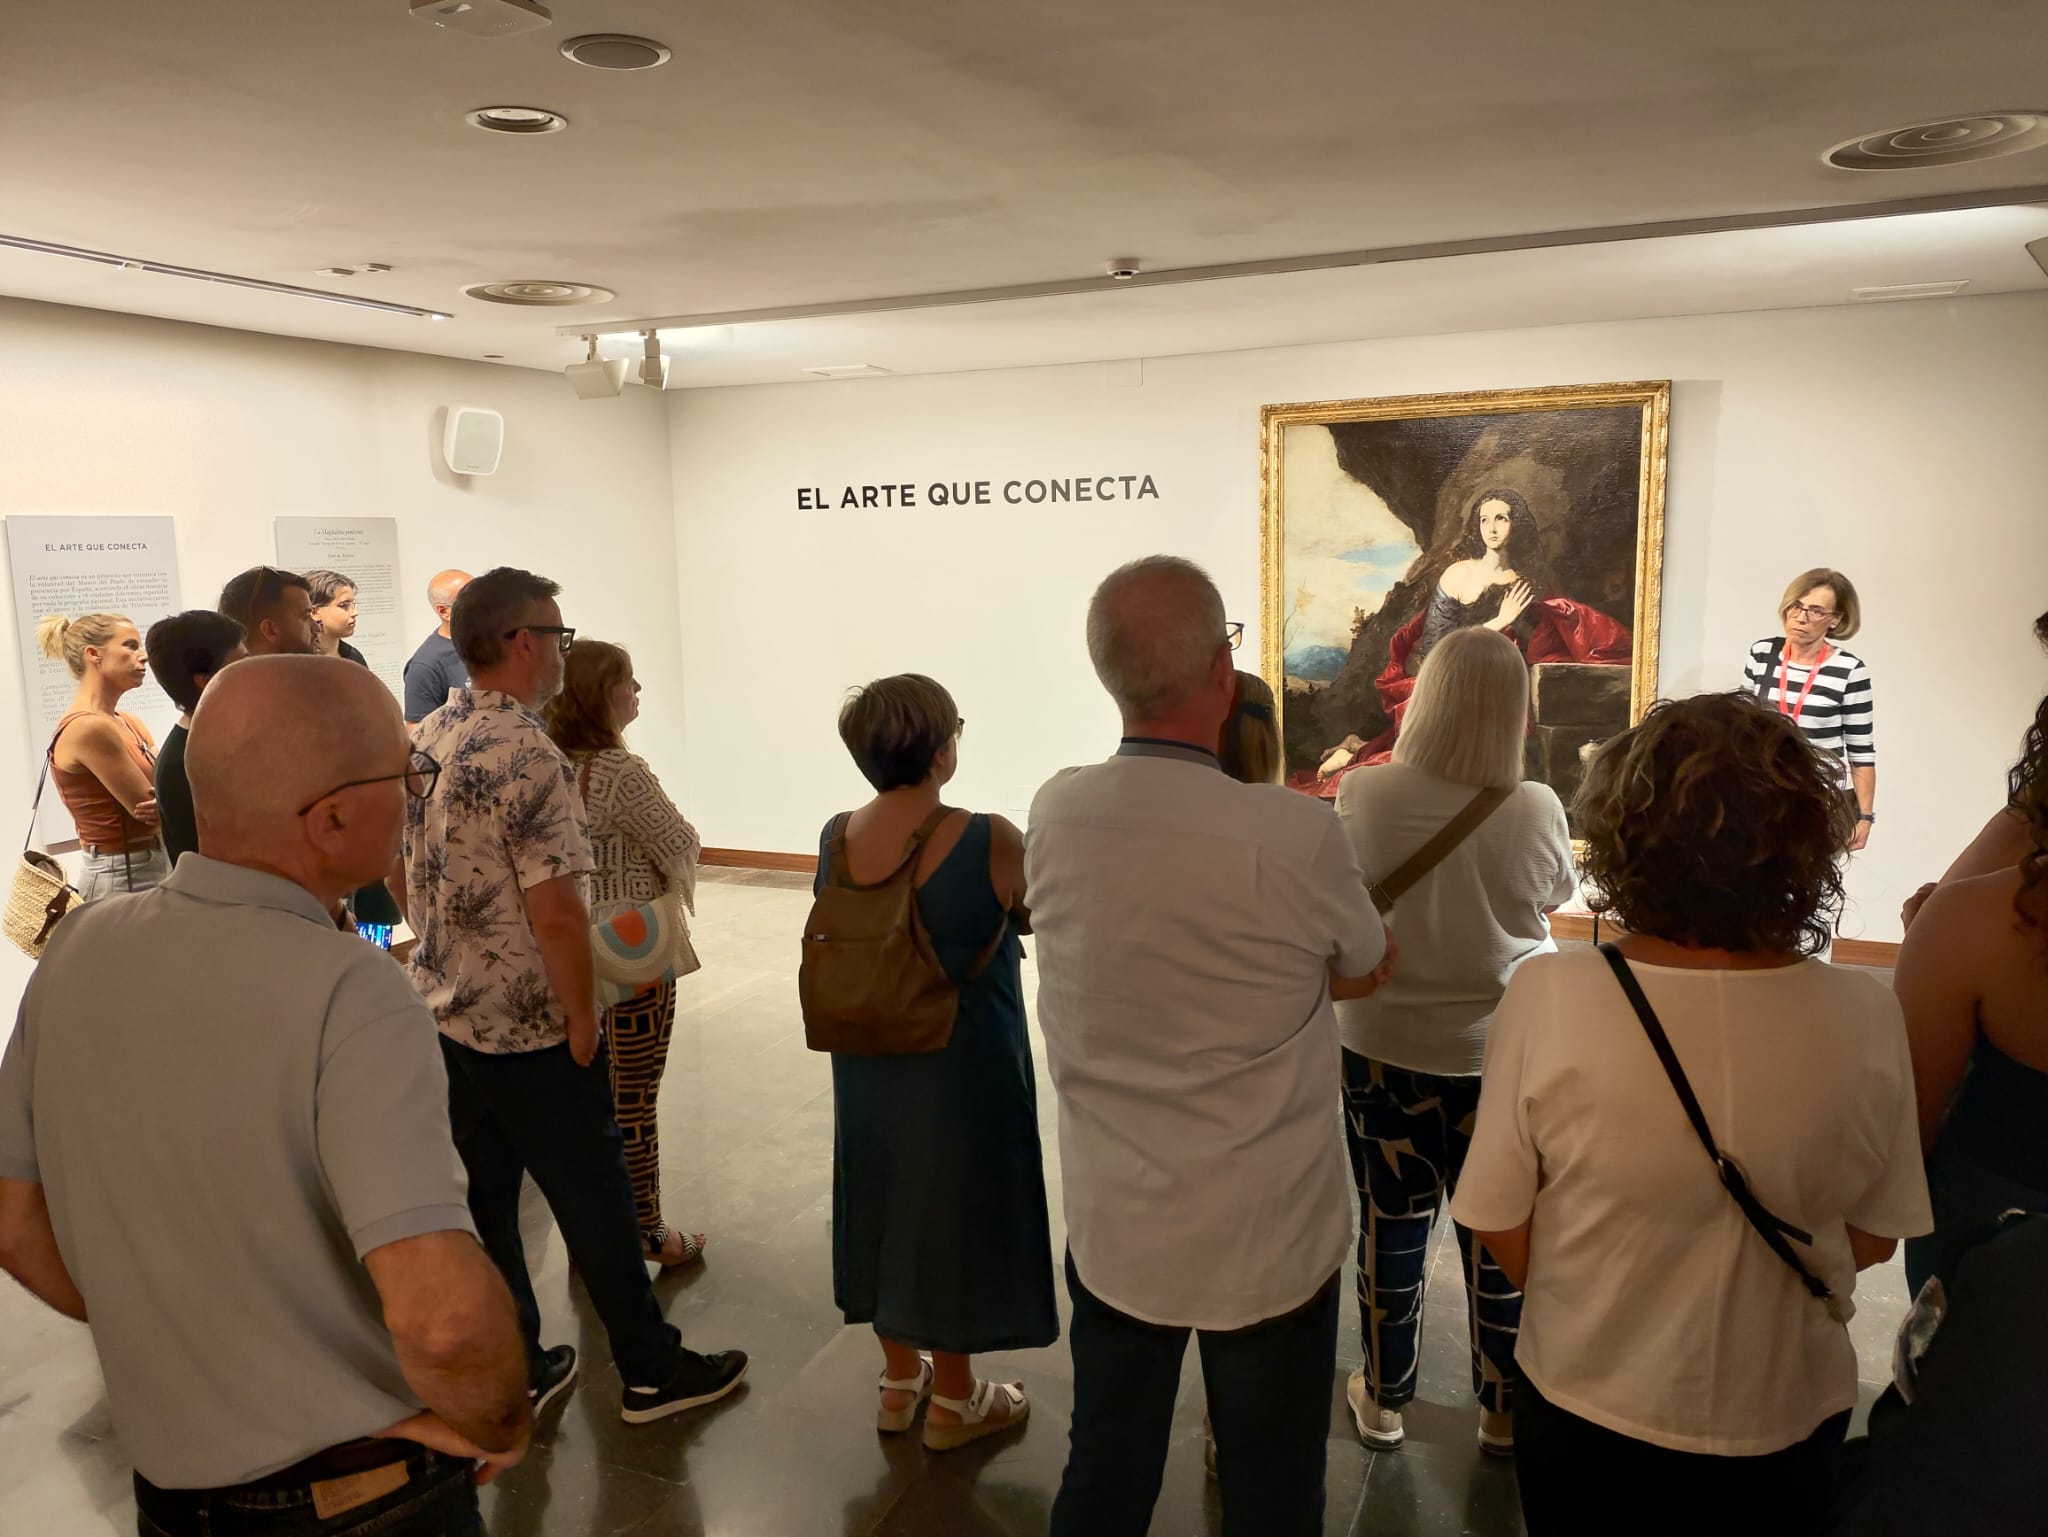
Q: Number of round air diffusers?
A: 2